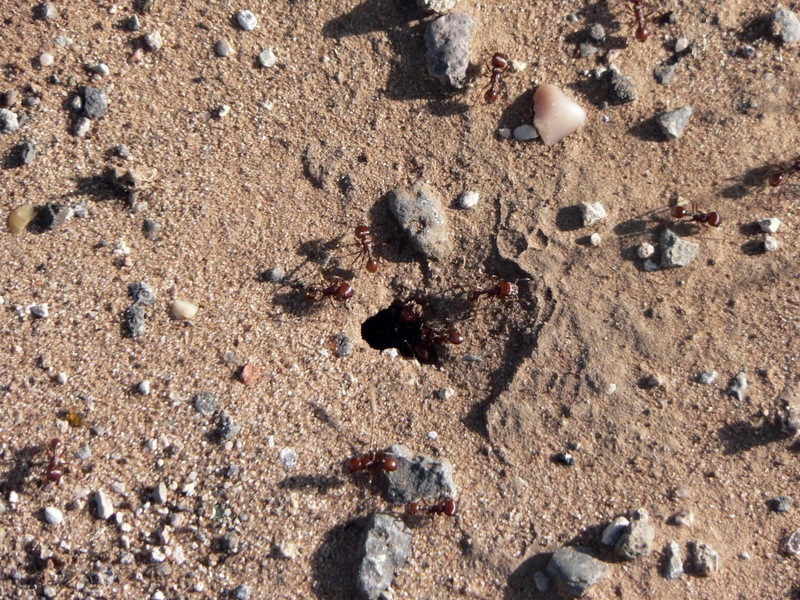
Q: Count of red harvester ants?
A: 13